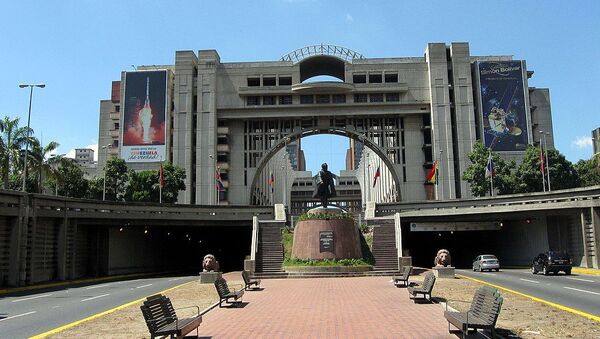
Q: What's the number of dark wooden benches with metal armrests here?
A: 6